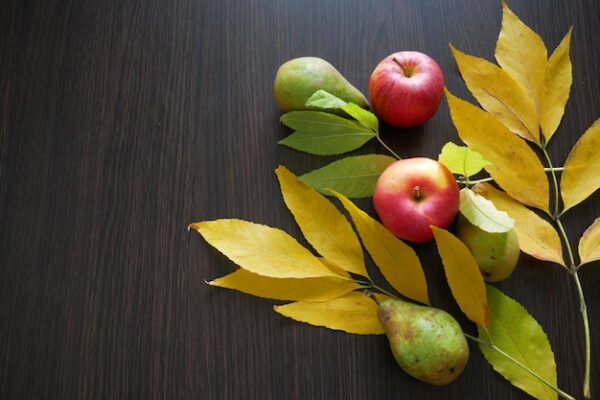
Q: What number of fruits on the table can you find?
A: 5